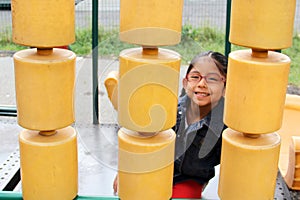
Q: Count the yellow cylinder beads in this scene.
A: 9